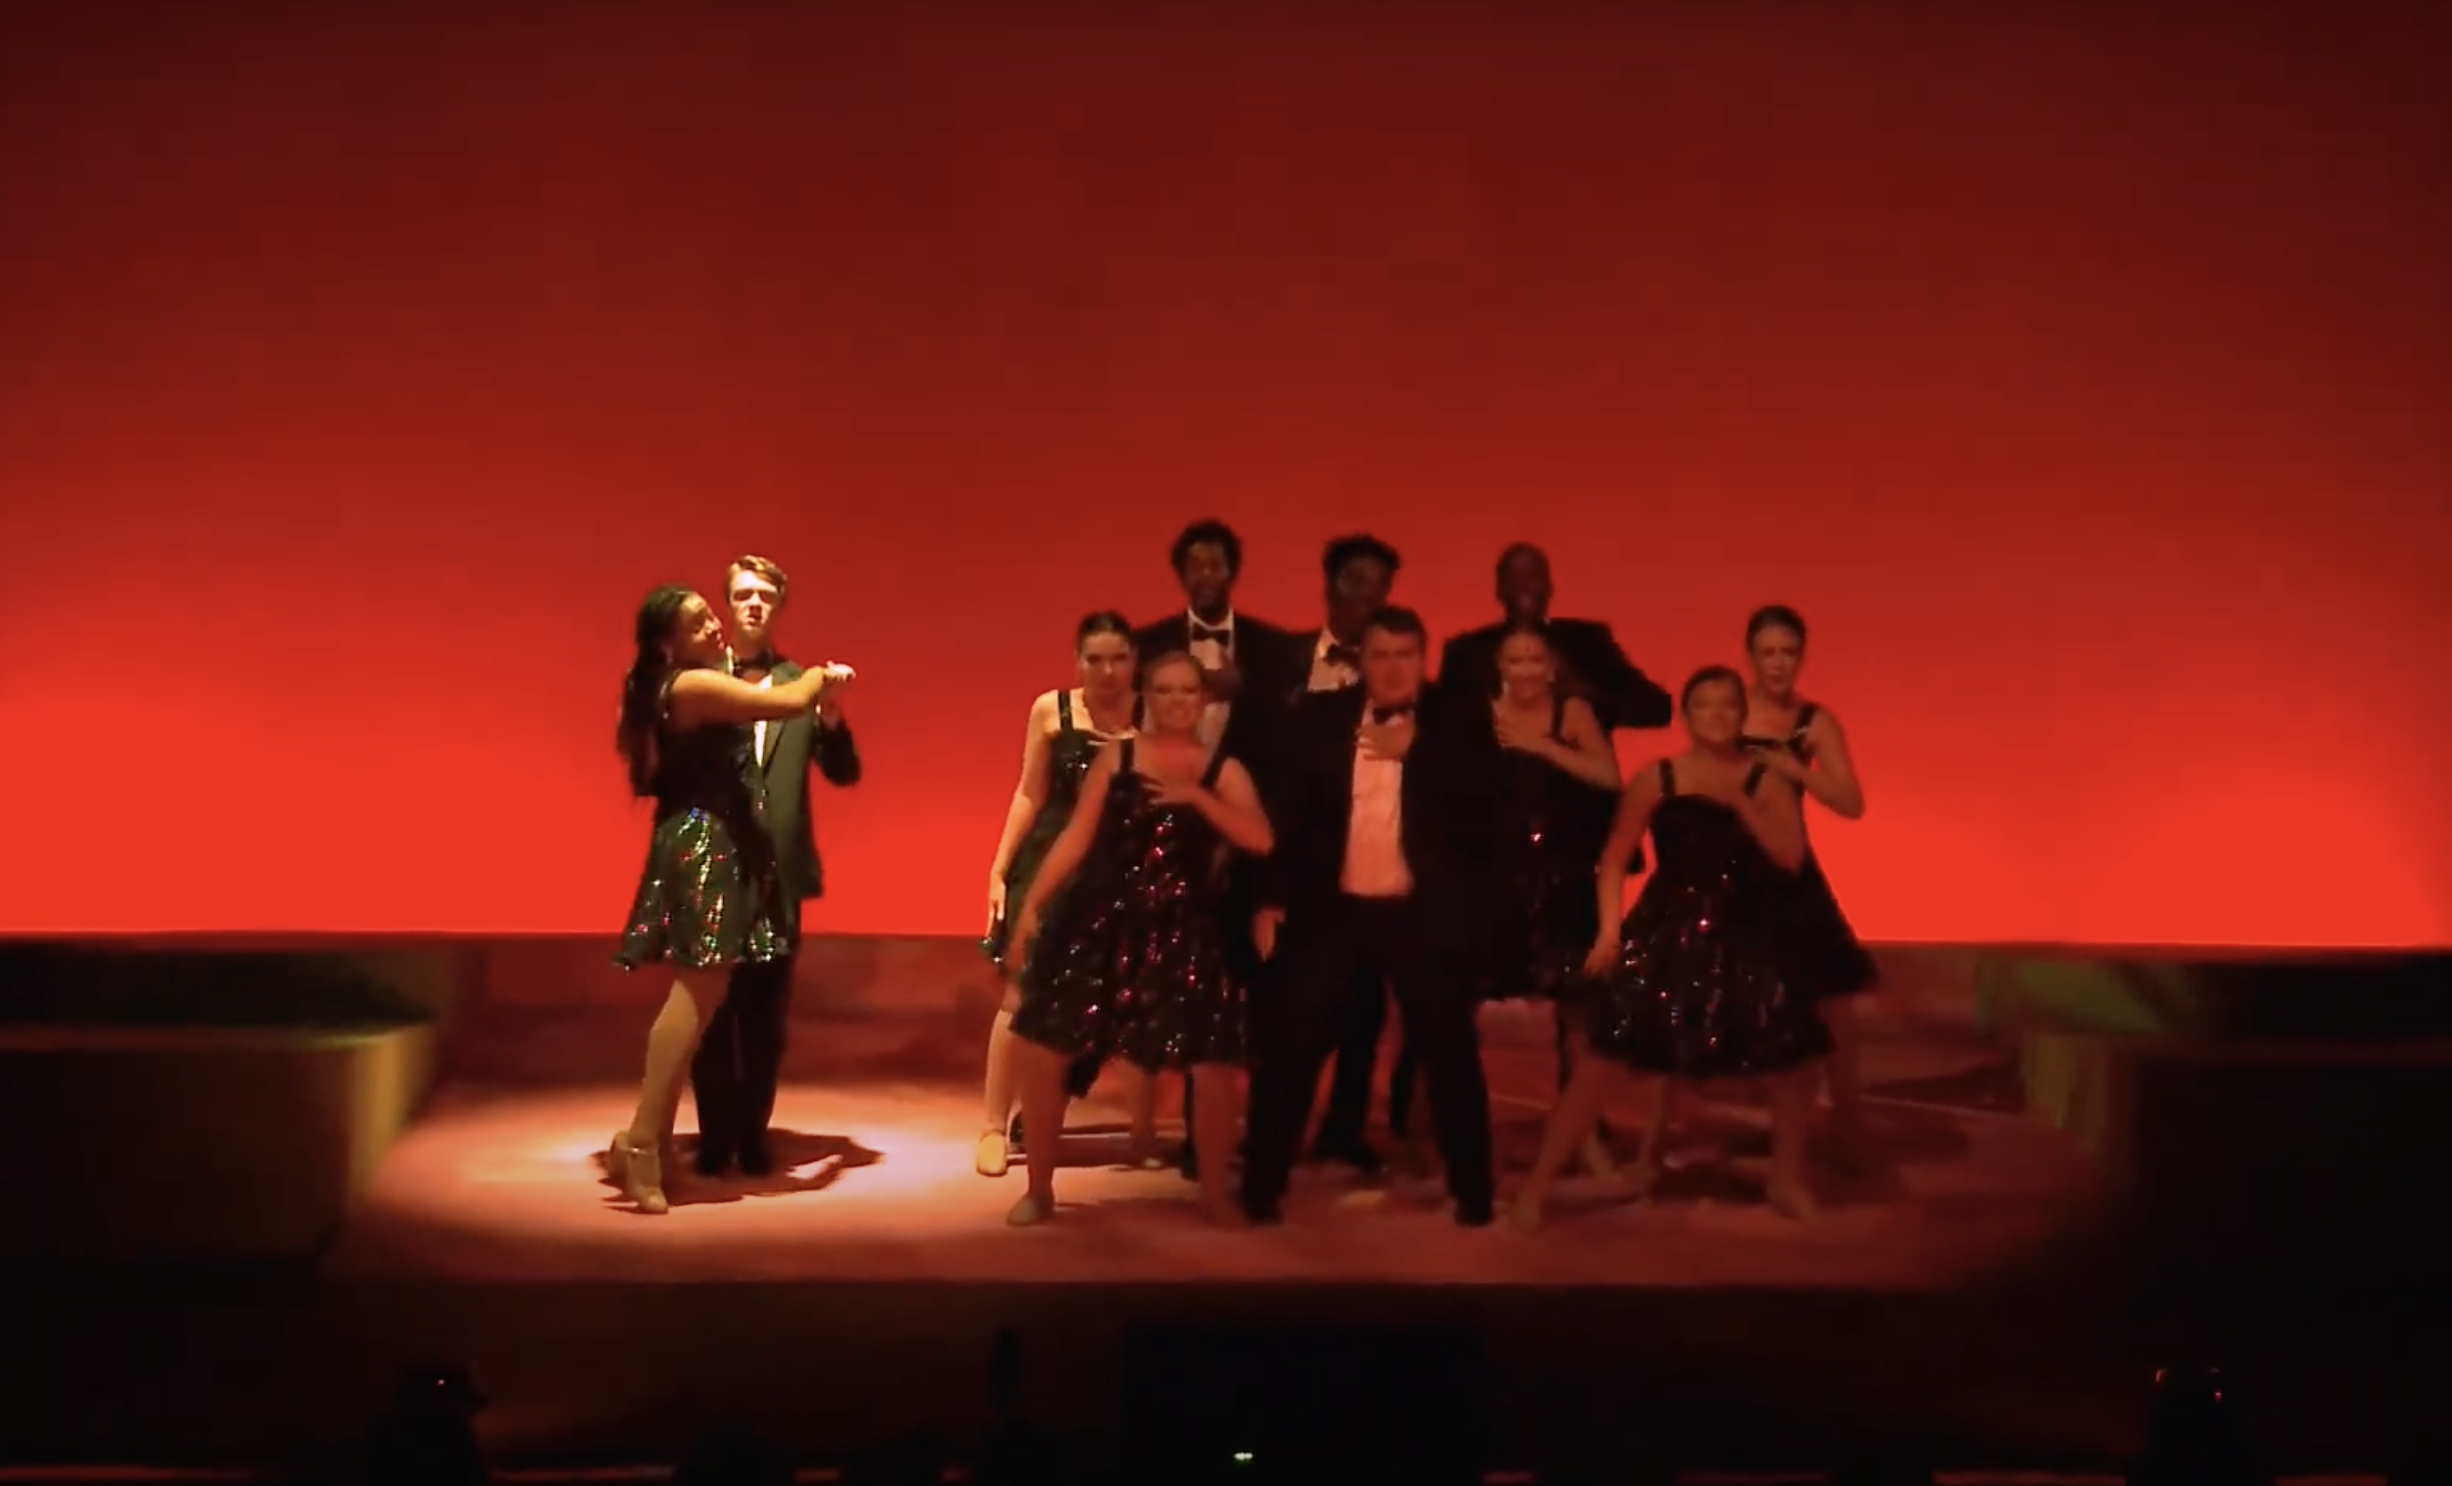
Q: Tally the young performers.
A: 11